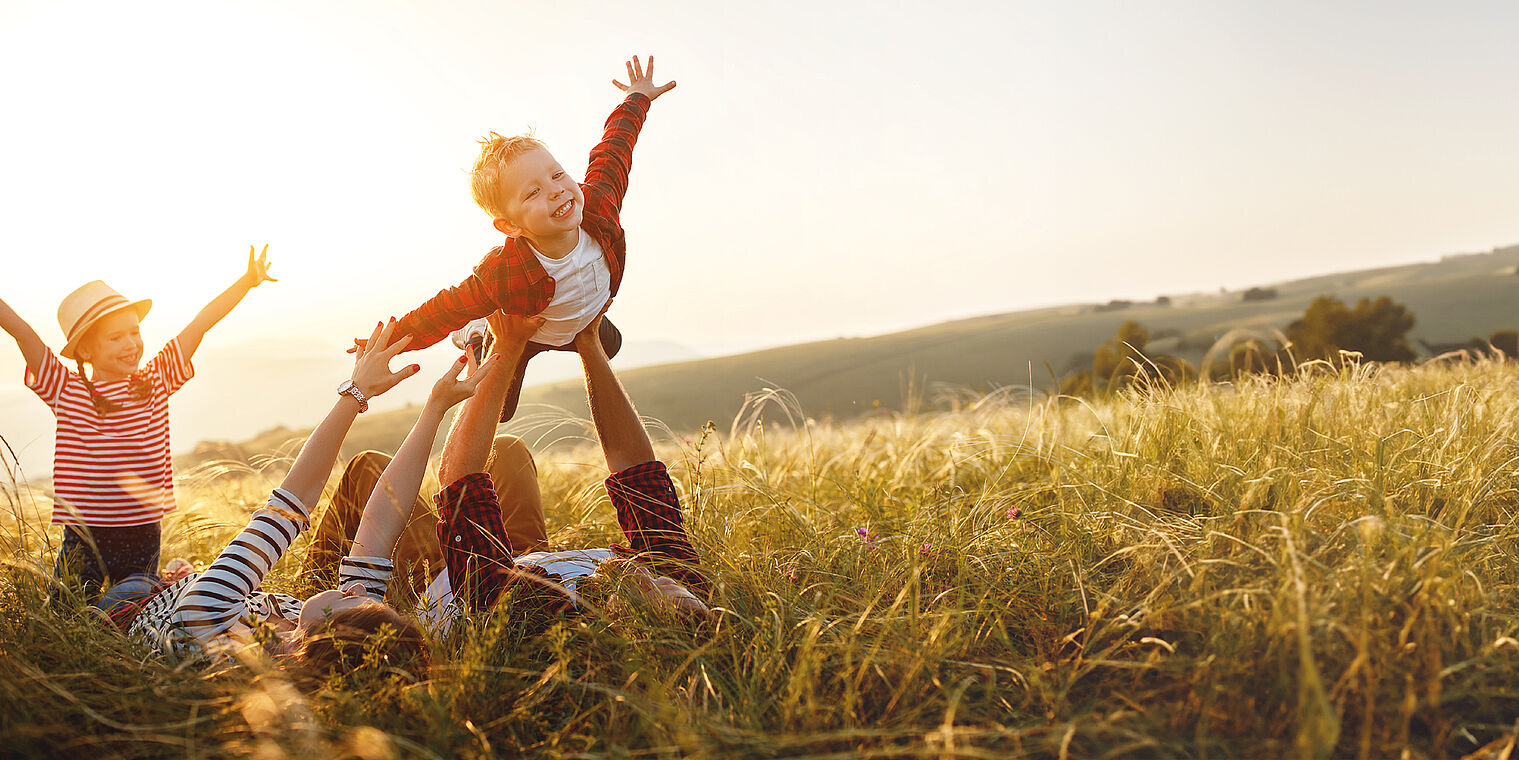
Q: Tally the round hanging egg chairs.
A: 0